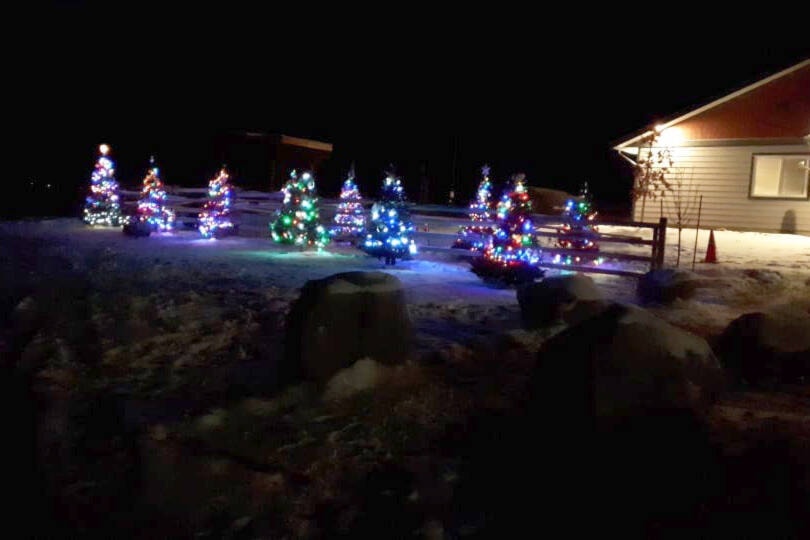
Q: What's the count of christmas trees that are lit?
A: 9